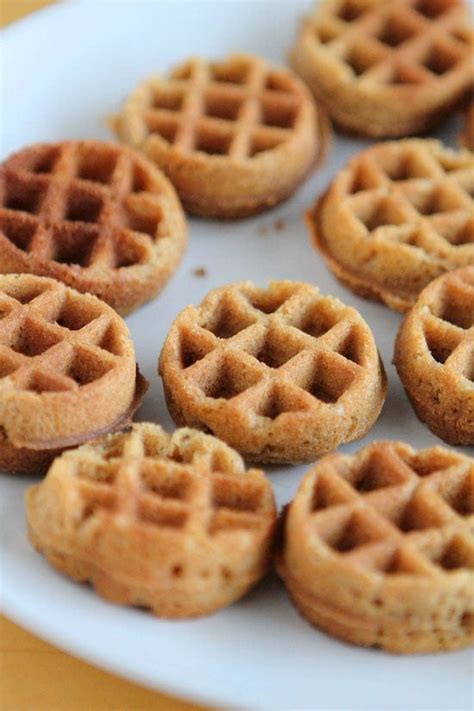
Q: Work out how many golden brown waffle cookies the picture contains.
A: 9